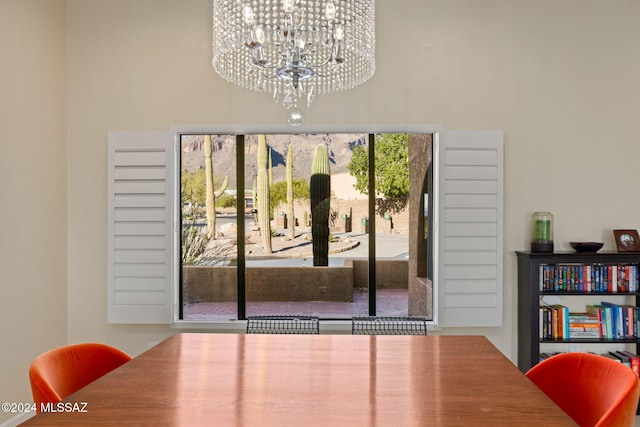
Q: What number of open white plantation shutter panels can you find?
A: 2